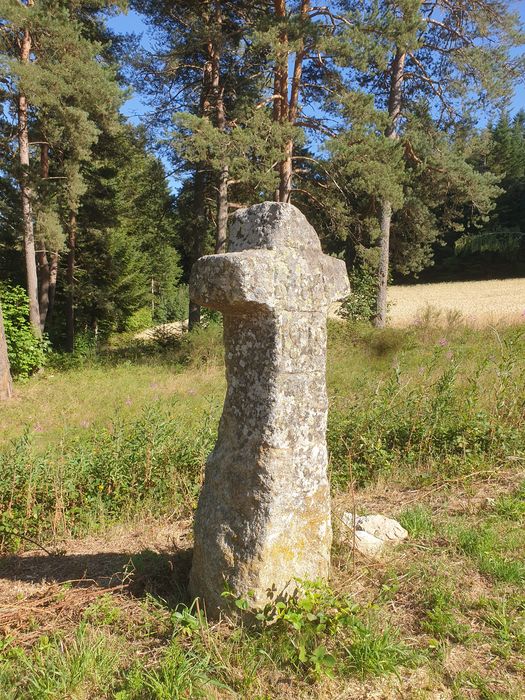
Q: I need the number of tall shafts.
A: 1